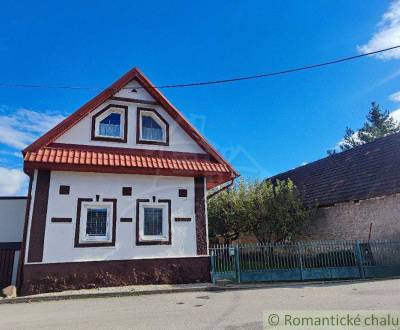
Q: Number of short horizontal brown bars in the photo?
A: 3